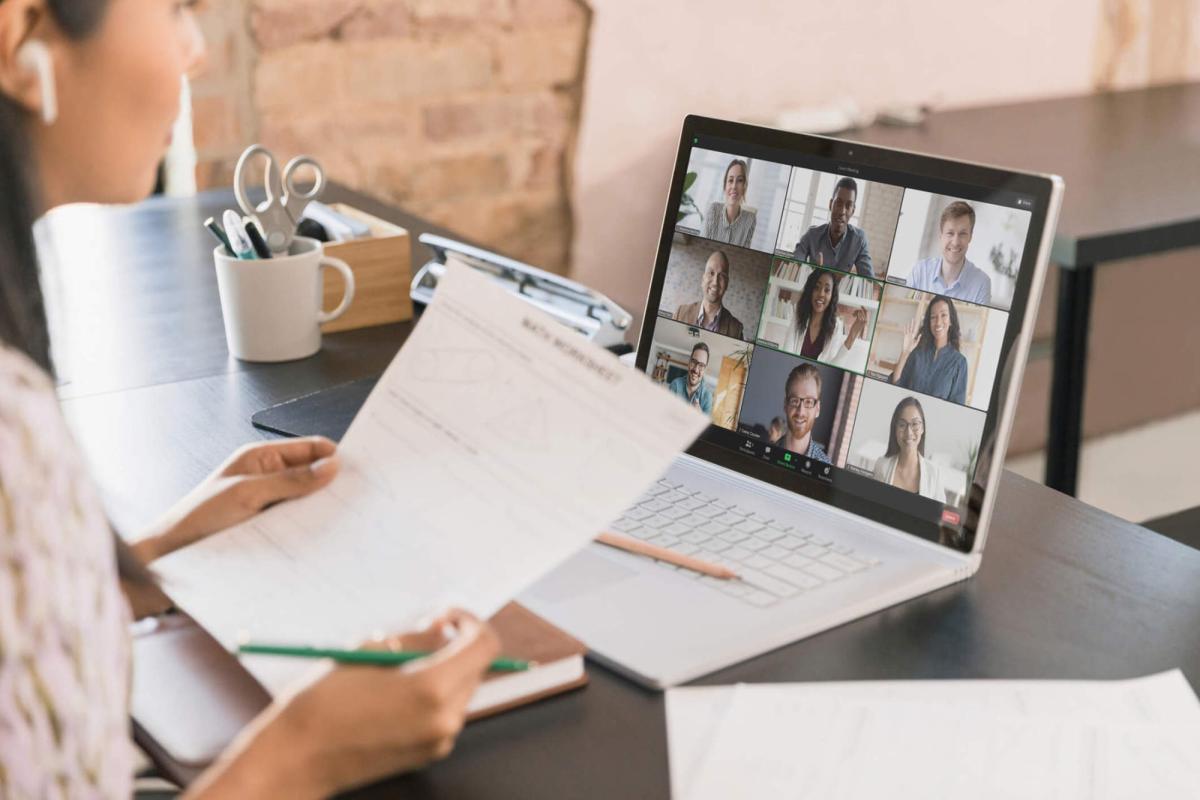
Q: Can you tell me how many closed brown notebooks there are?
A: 1